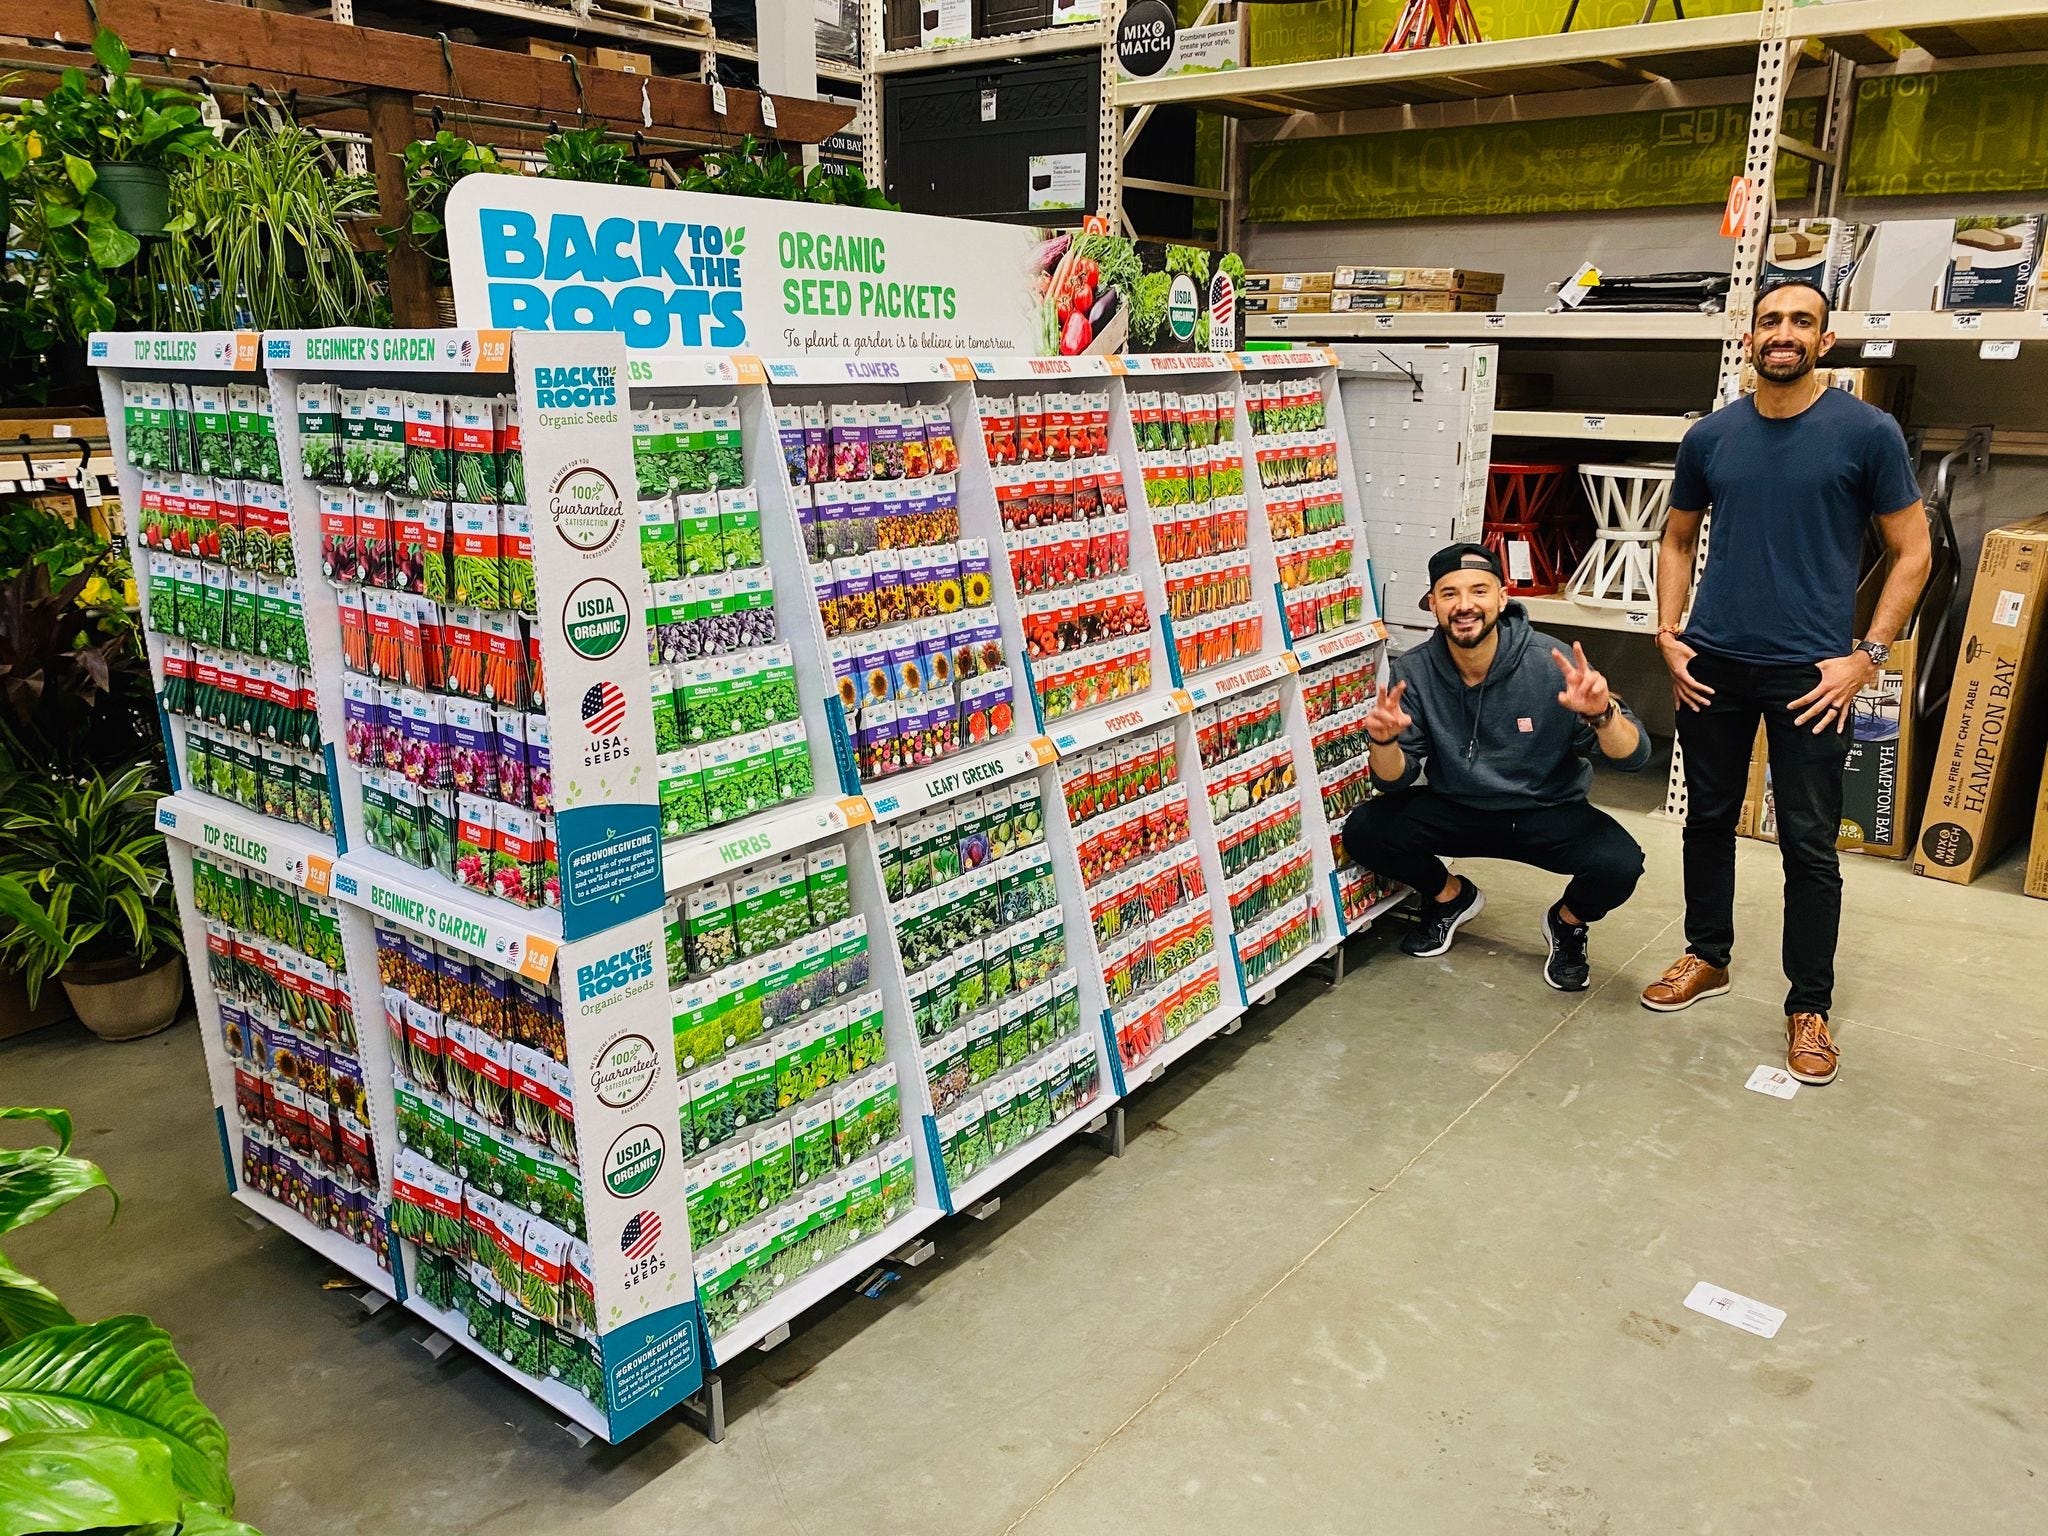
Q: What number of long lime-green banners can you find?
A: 3